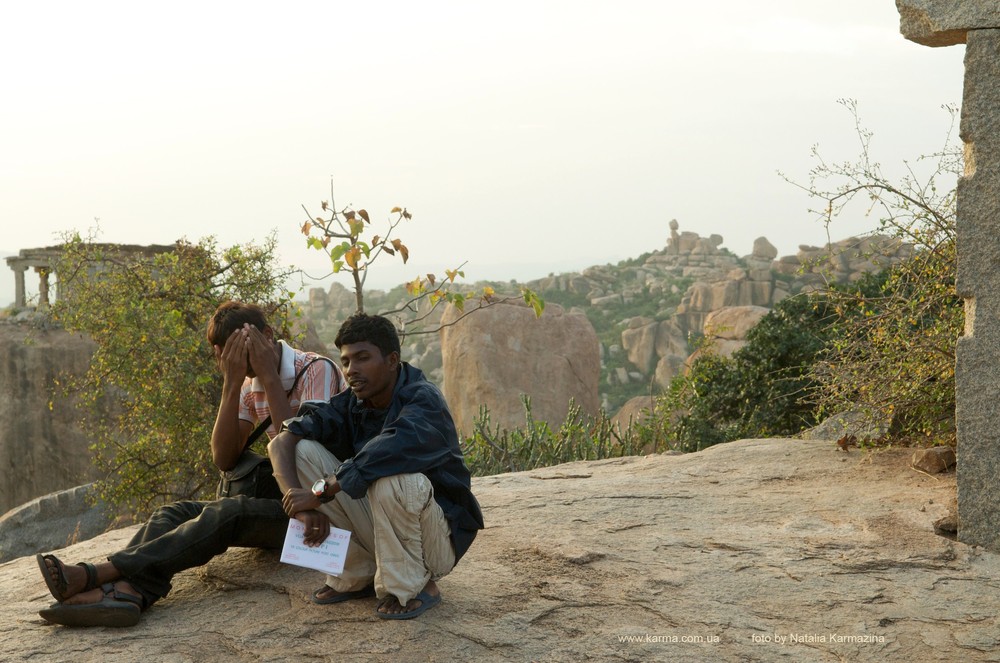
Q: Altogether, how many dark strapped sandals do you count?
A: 2